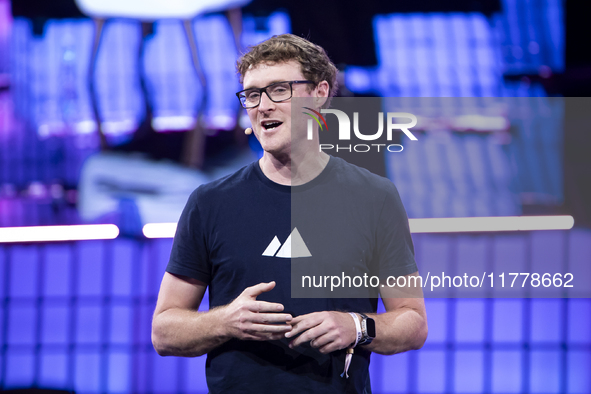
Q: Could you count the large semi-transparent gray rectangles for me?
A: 1